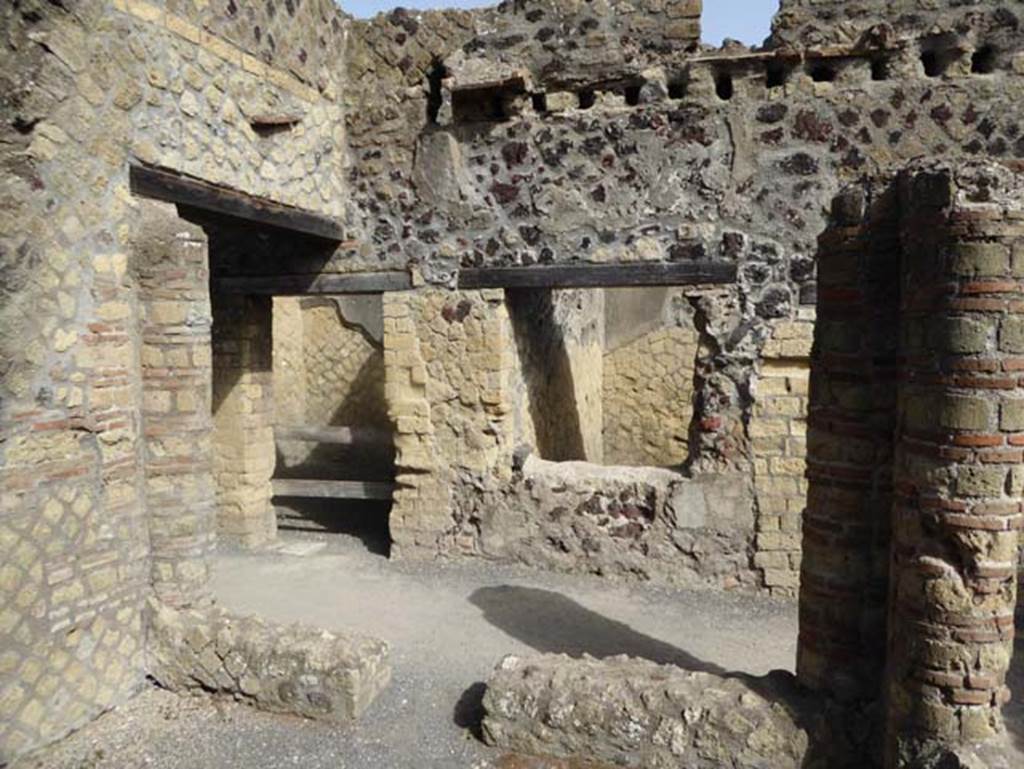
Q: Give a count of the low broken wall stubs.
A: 2